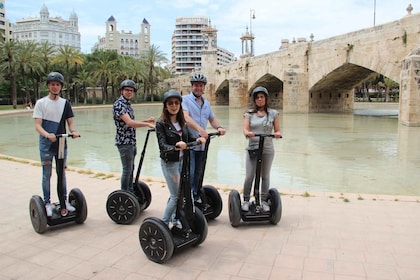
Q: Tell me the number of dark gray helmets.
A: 4